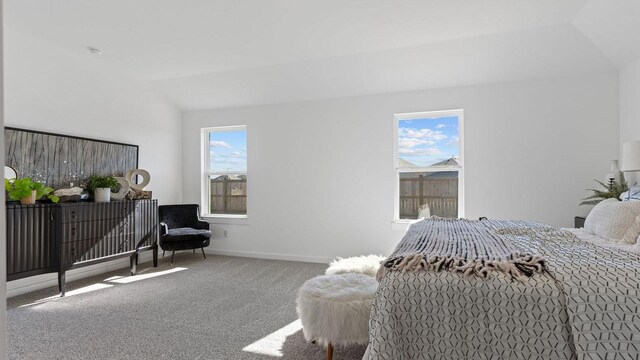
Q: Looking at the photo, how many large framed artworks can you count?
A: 1